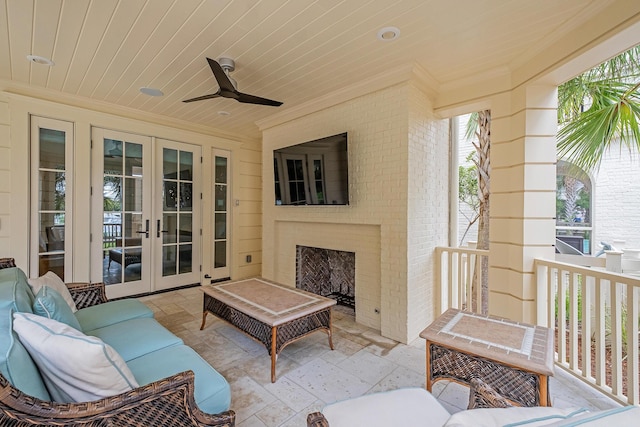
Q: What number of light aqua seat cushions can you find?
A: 3